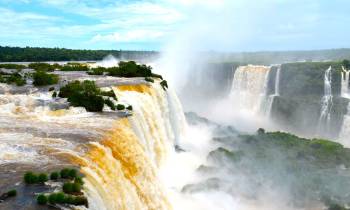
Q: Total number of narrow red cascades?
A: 0